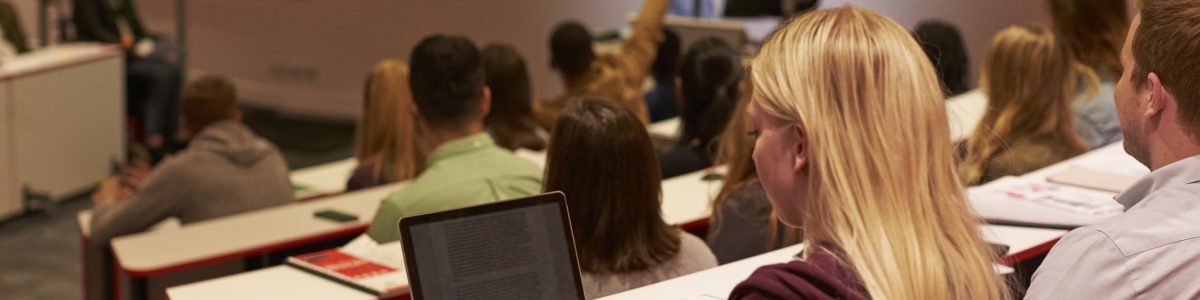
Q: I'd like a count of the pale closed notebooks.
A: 1